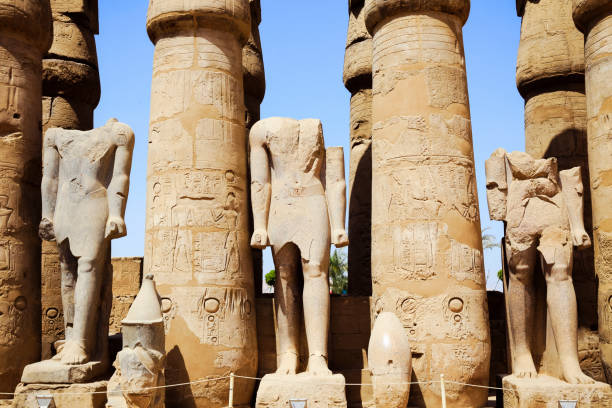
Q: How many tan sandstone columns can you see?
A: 8